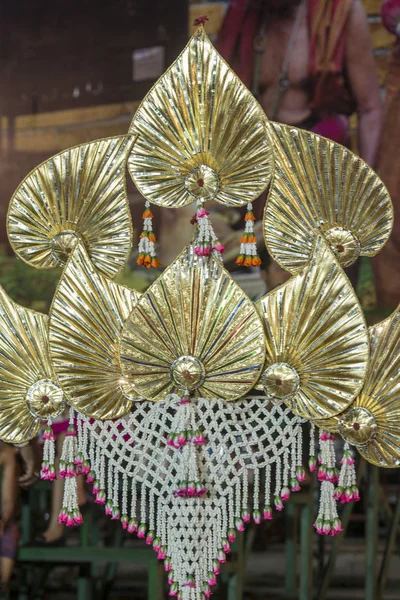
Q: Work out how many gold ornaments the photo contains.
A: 8